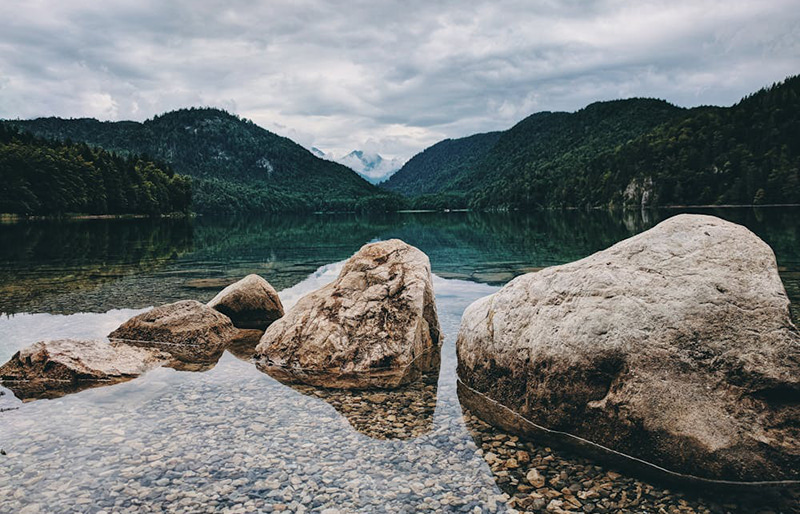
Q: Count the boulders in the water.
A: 5